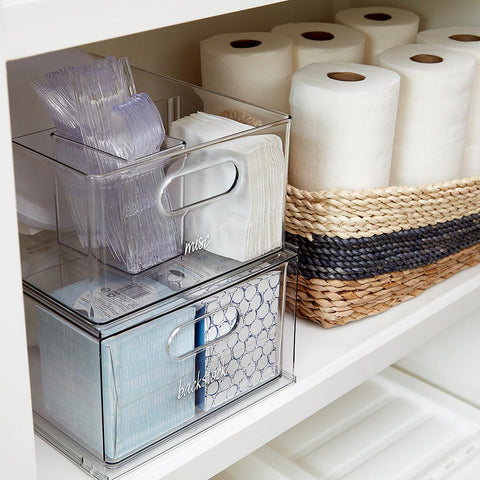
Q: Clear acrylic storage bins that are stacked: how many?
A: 2